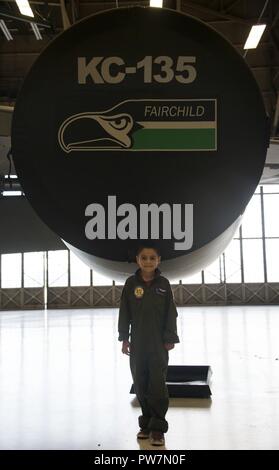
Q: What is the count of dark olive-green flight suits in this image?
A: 1